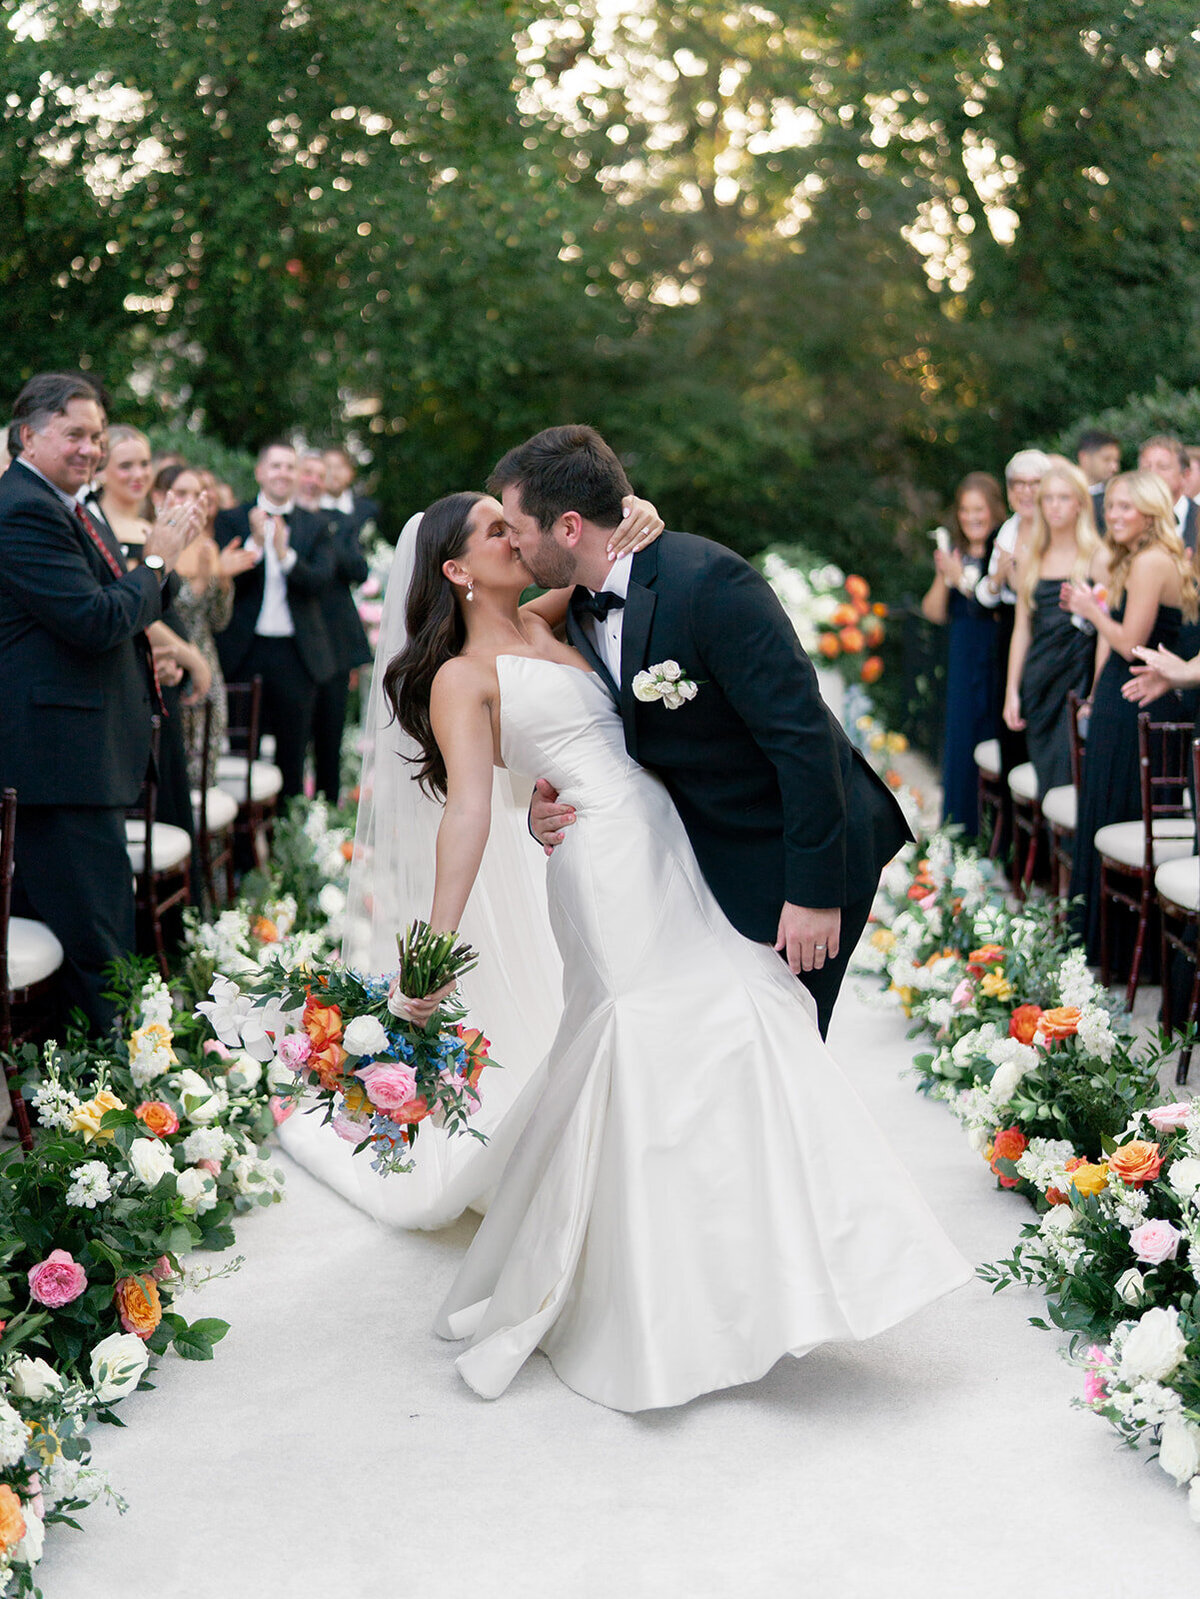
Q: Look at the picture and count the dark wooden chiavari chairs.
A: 9